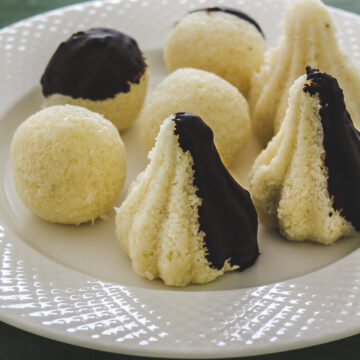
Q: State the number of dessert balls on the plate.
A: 4